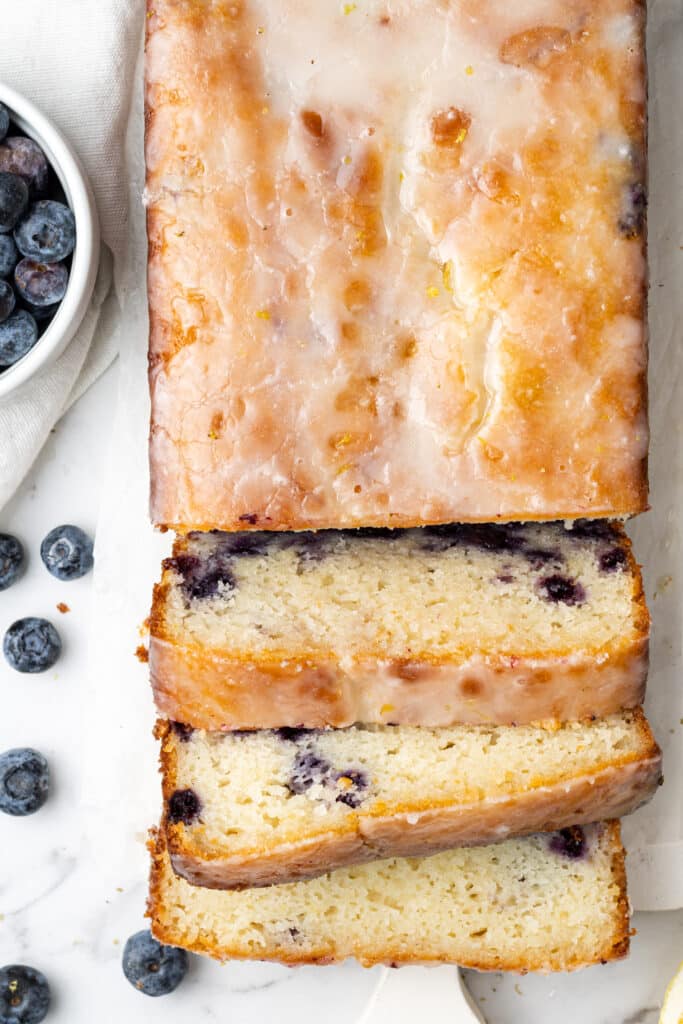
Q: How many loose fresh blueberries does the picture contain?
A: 6